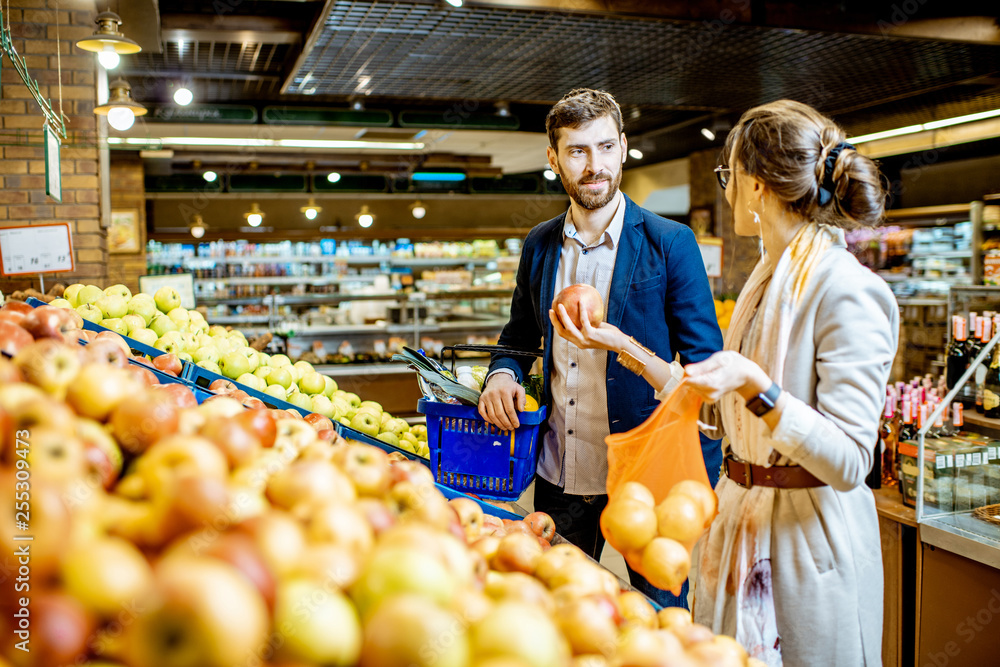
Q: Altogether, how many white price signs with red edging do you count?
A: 1